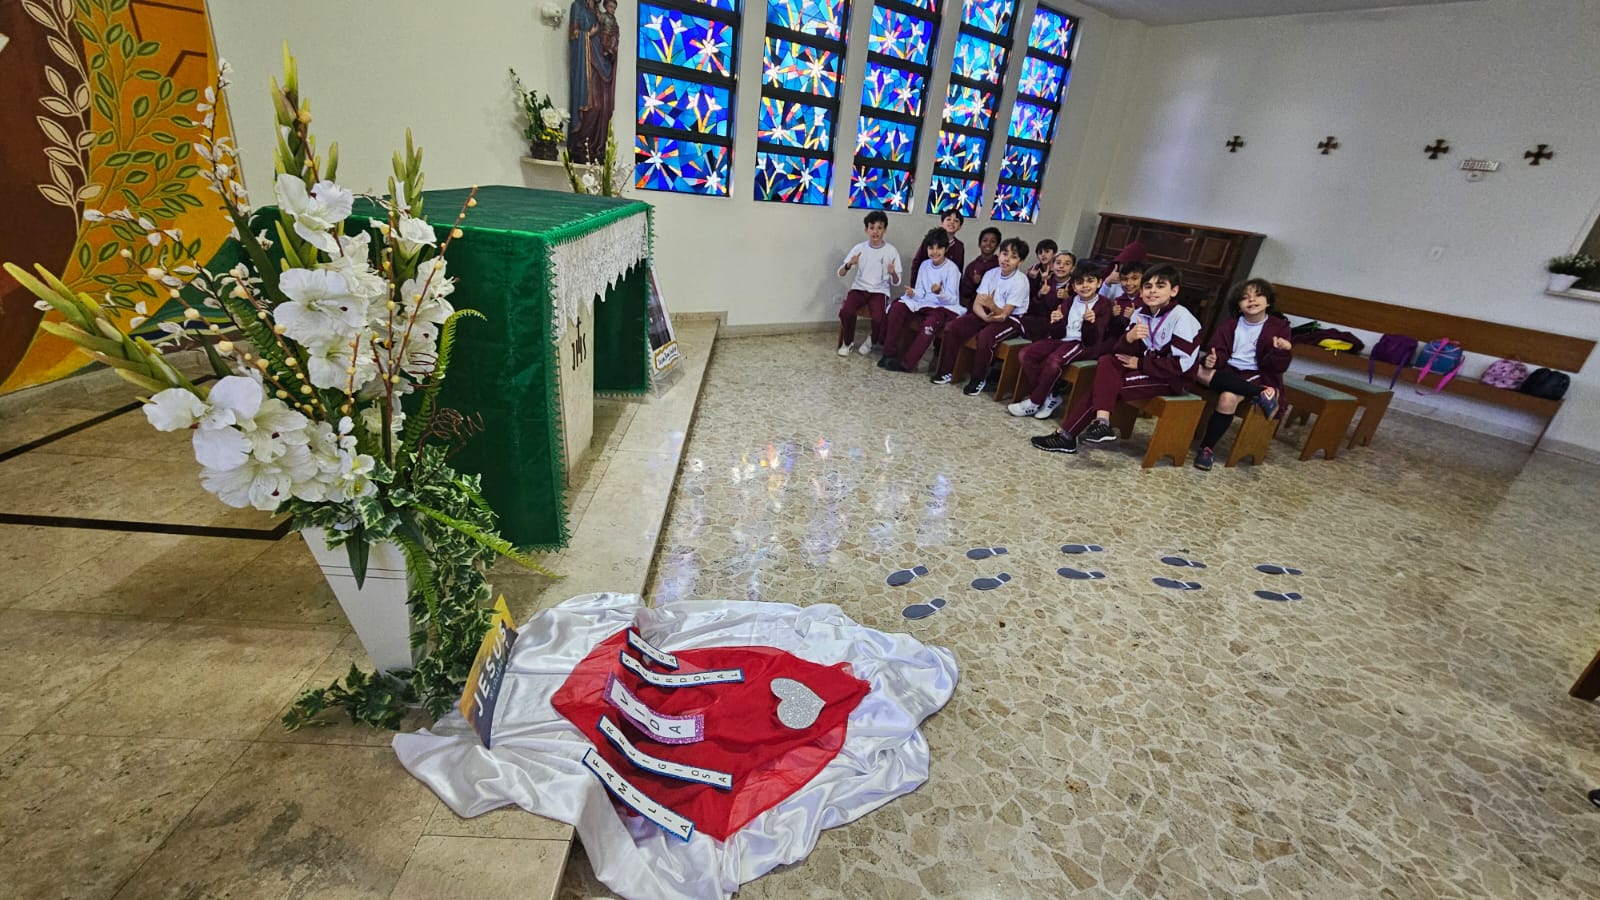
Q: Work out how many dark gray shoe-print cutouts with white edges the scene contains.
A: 10